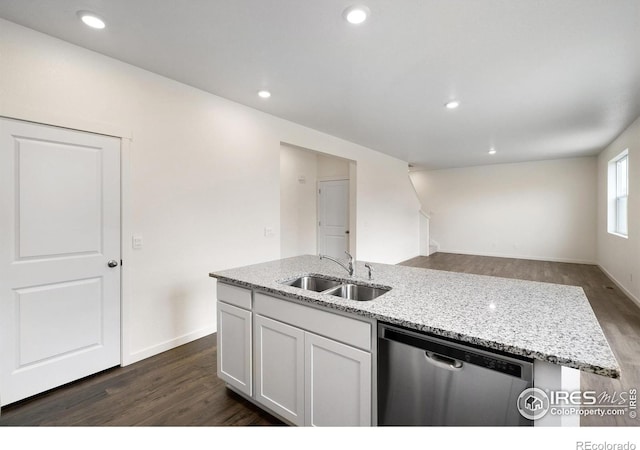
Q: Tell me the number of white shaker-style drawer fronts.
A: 2